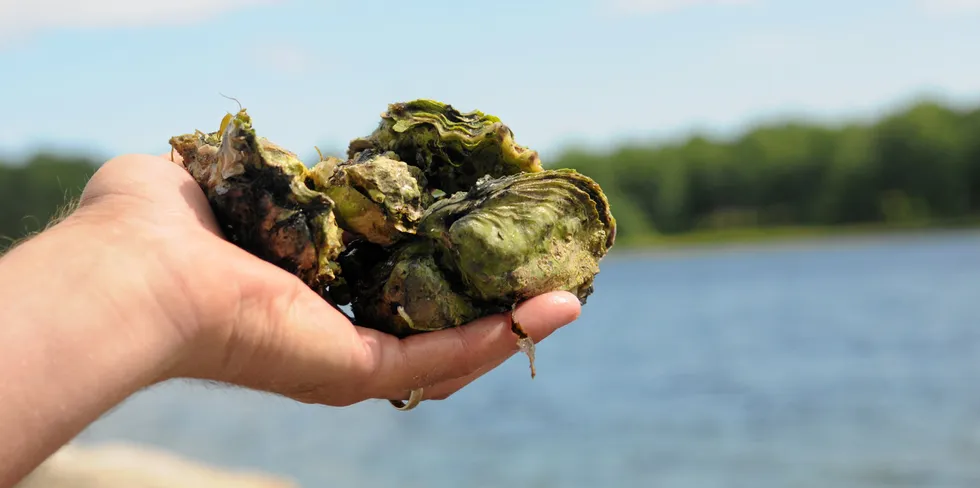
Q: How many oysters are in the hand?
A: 5